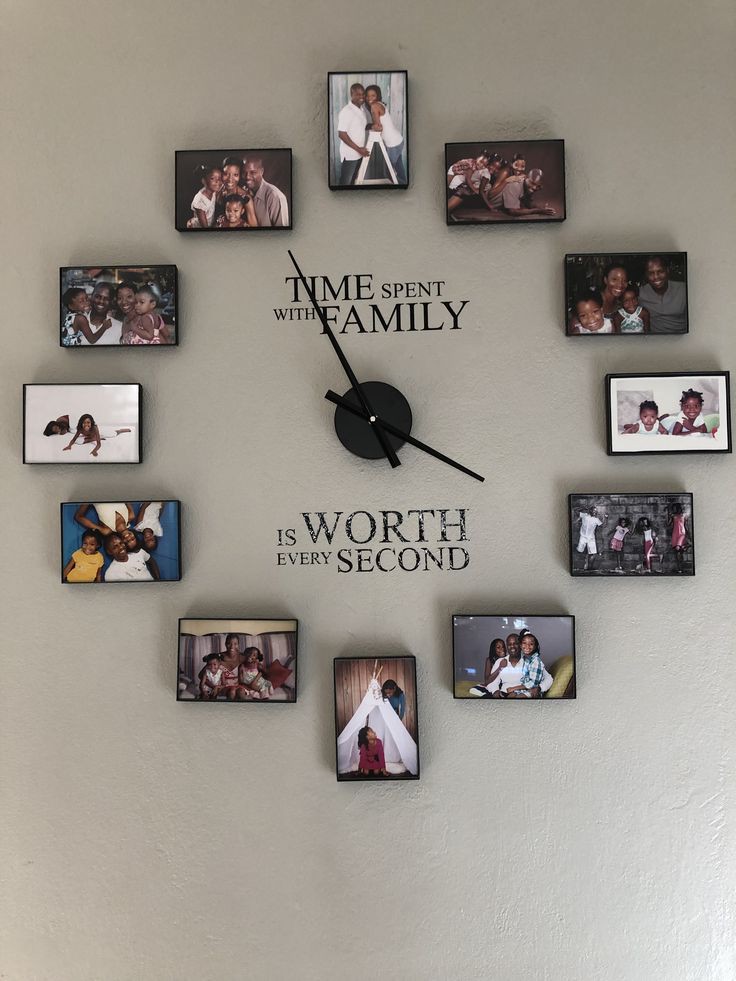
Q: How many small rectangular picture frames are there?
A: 12